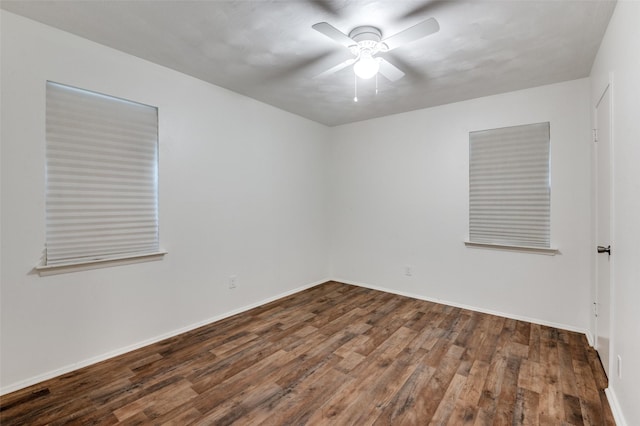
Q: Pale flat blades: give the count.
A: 4